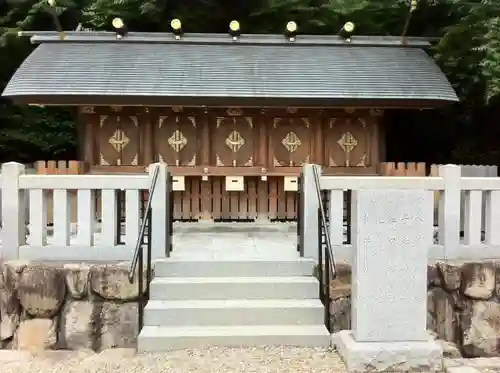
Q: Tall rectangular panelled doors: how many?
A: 5